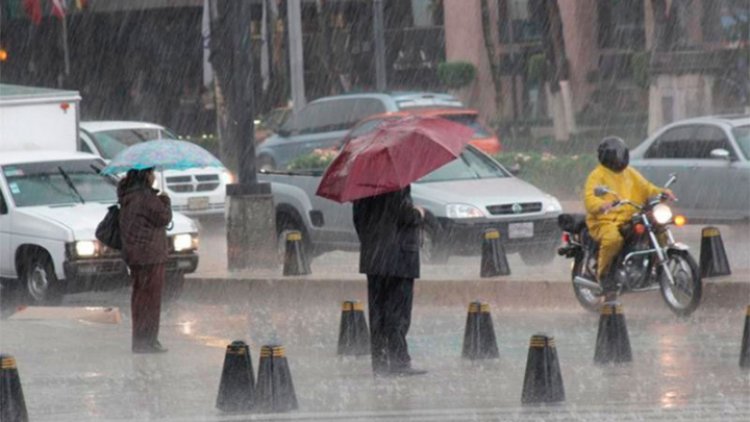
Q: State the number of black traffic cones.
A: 11